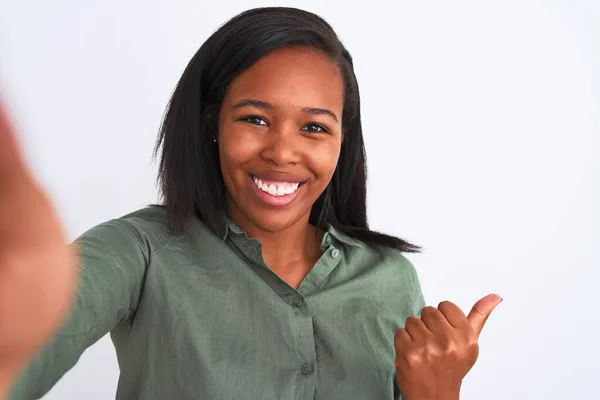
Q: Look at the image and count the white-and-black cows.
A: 0